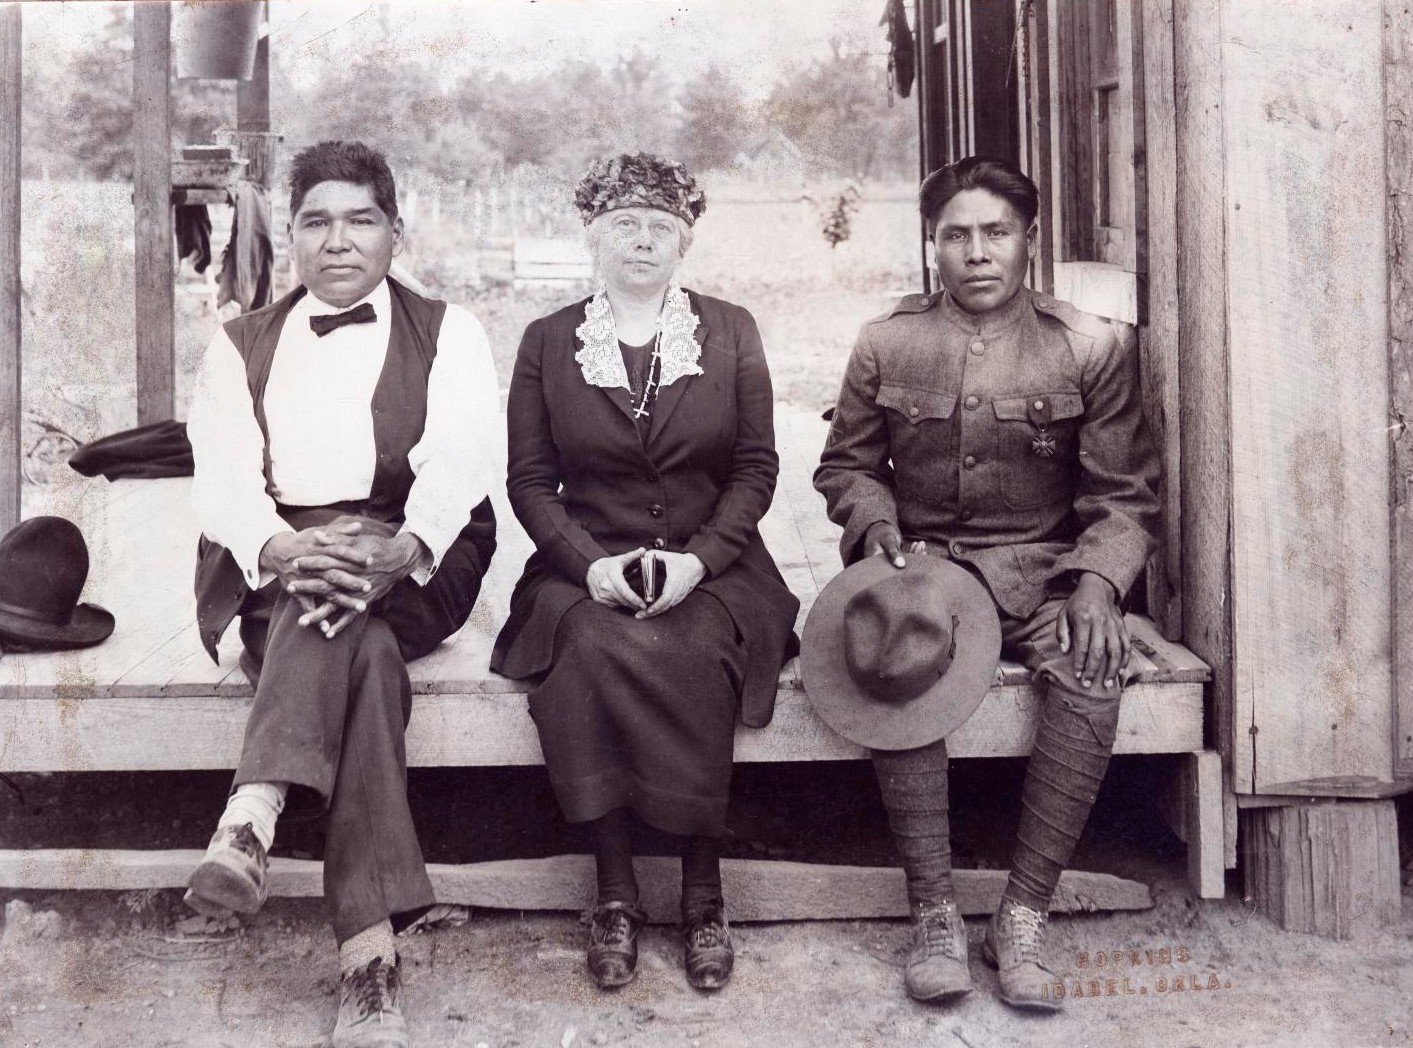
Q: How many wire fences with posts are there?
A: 1